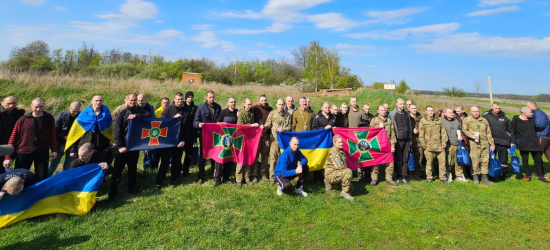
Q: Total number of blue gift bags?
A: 4